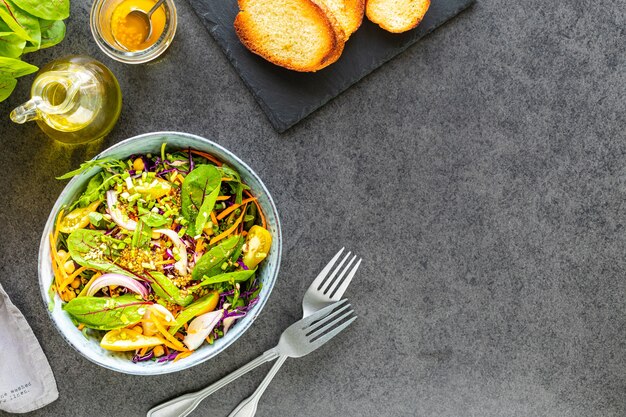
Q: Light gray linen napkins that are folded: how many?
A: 1